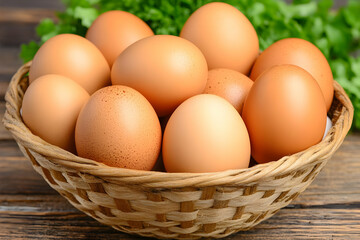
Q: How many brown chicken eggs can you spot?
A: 10